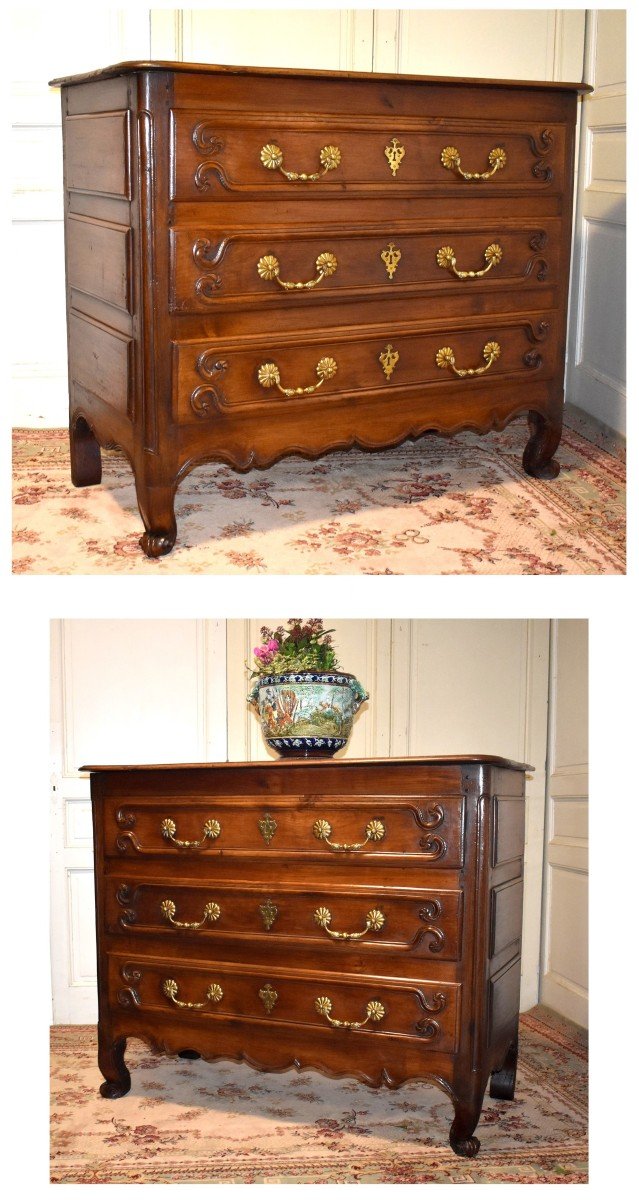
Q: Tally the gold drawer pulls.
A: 12